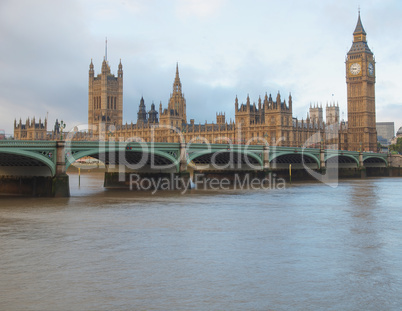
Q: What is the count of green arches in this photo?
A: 6